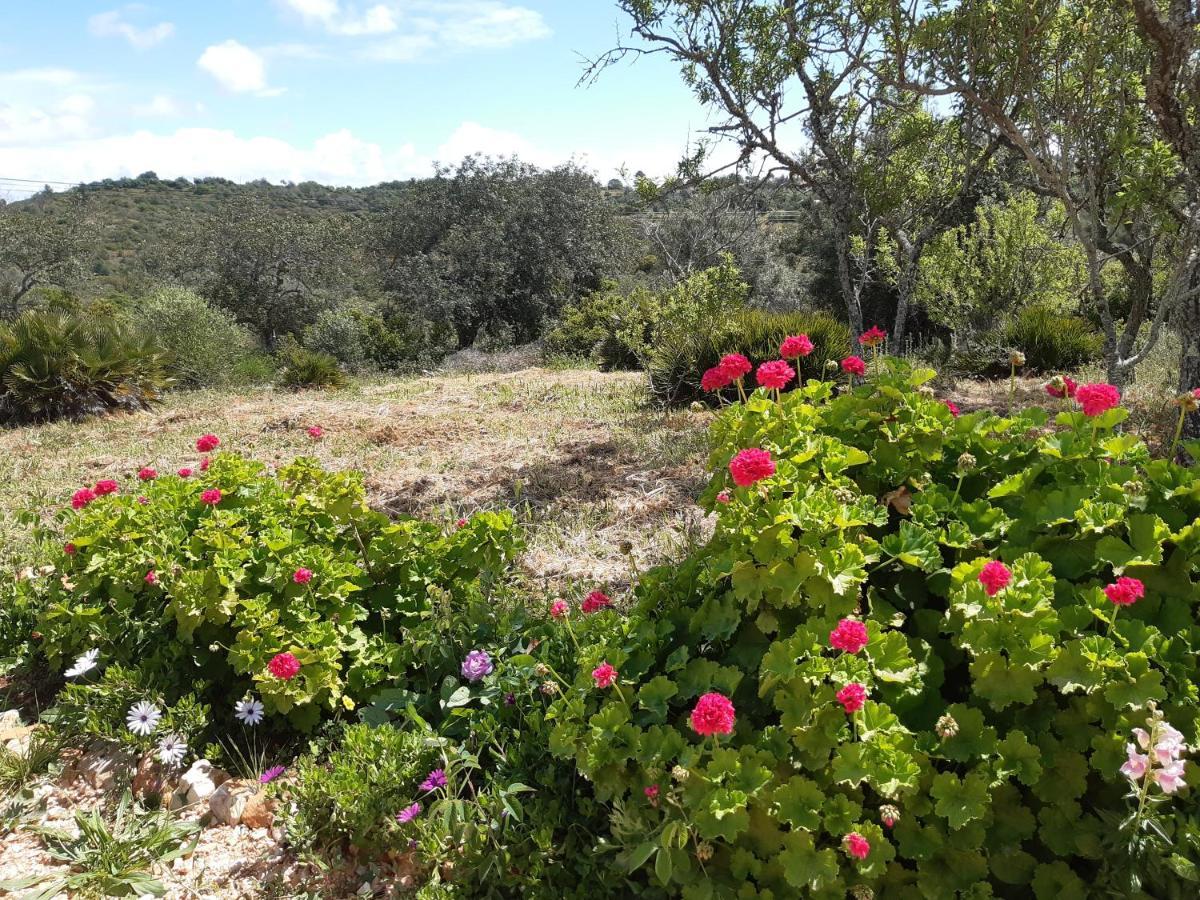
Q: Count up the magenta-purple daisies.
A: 3